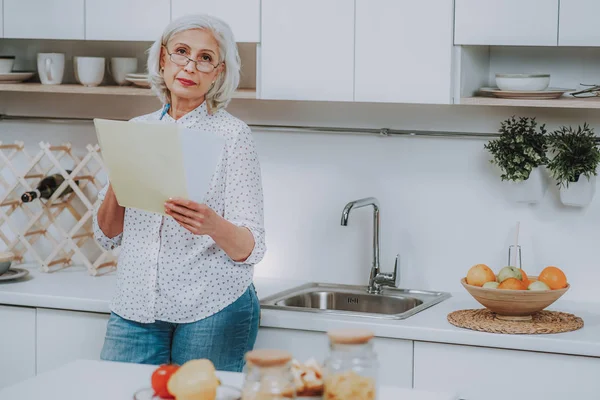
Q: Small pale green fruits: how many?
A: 3